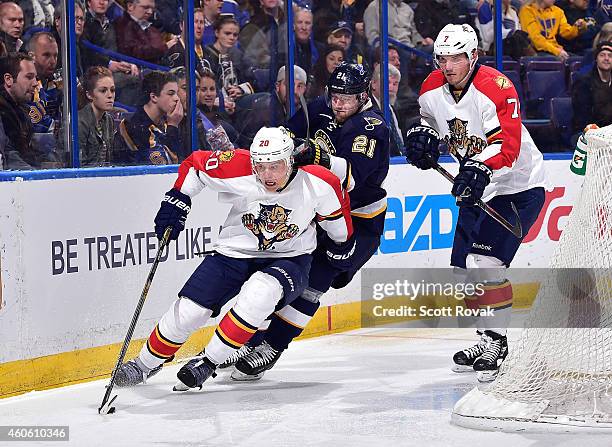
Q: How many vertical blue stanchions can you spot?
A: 5